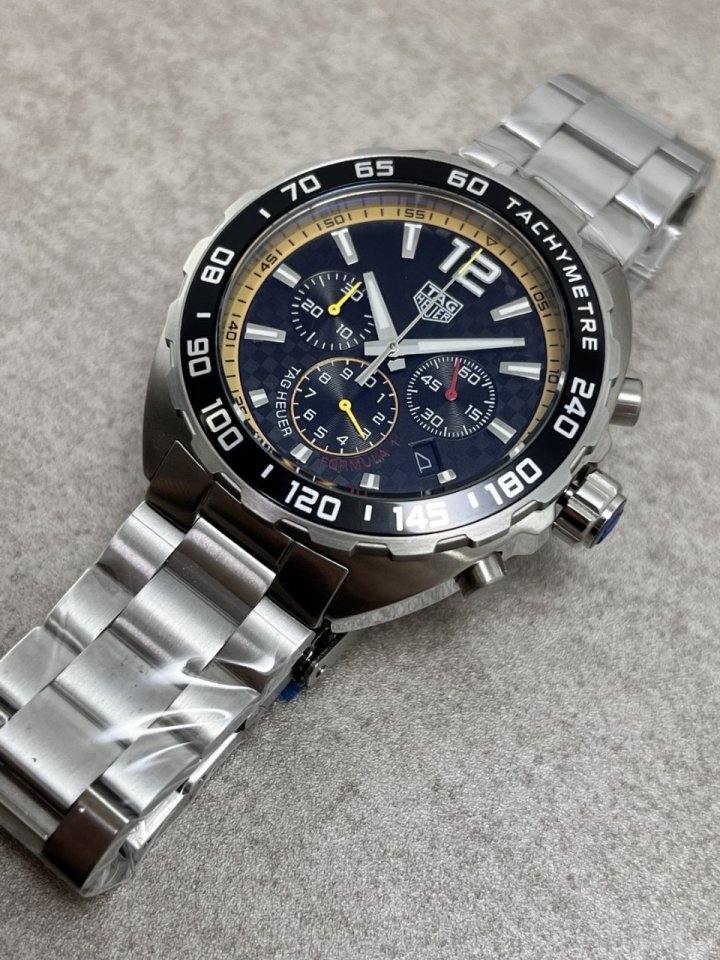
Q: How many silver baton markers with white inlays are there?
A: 11